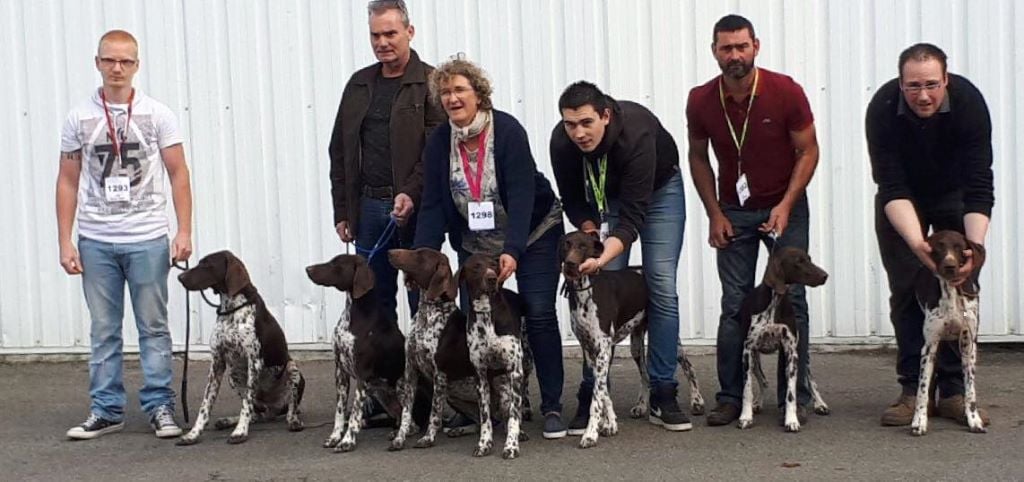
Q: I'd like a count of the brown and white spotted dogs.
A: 7